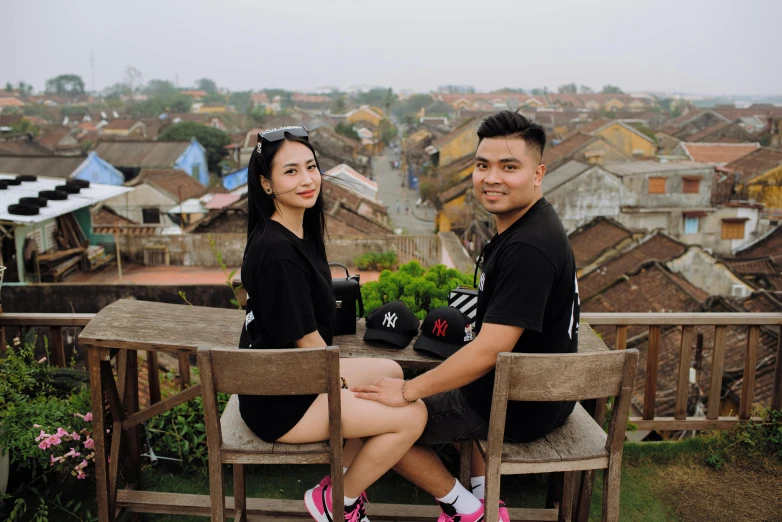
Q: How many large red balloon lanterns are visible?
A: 0